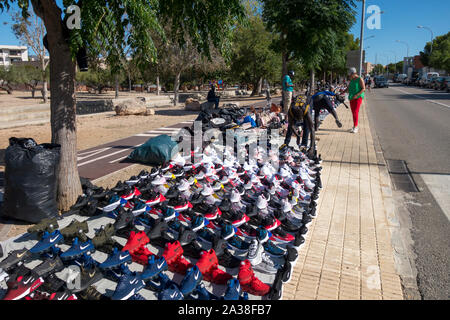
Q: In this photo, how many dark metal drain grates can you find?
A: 1